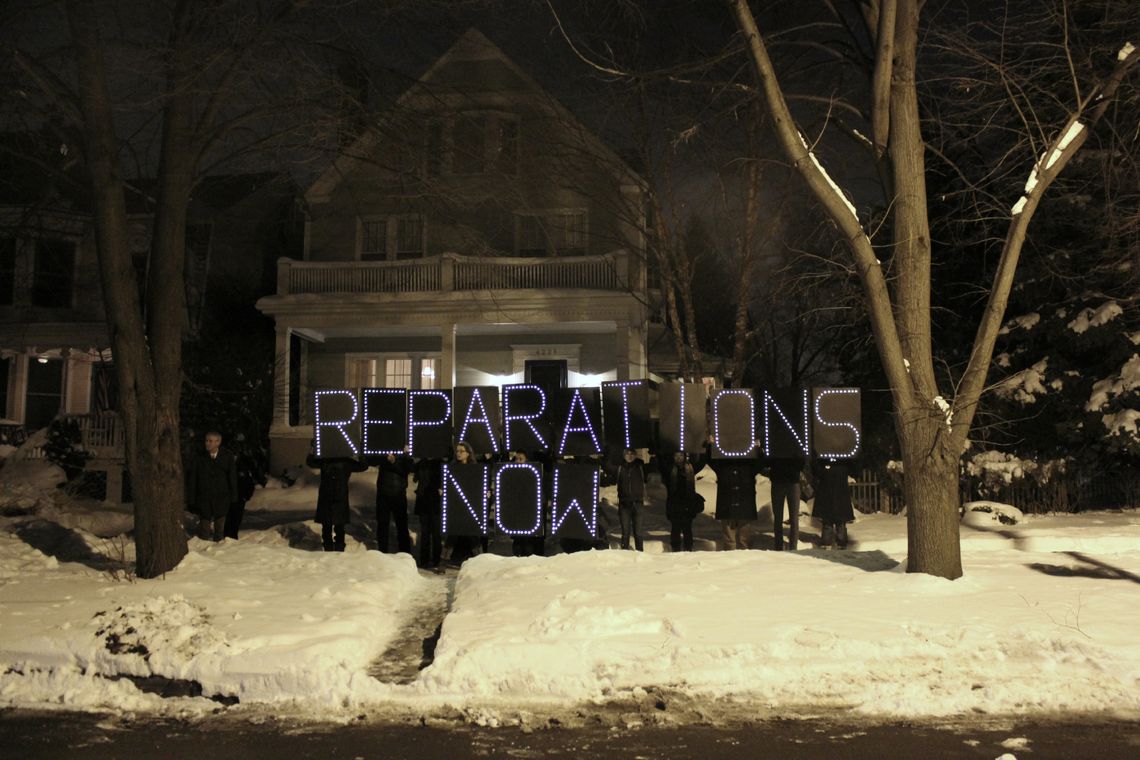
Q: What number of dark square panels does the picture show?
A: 14